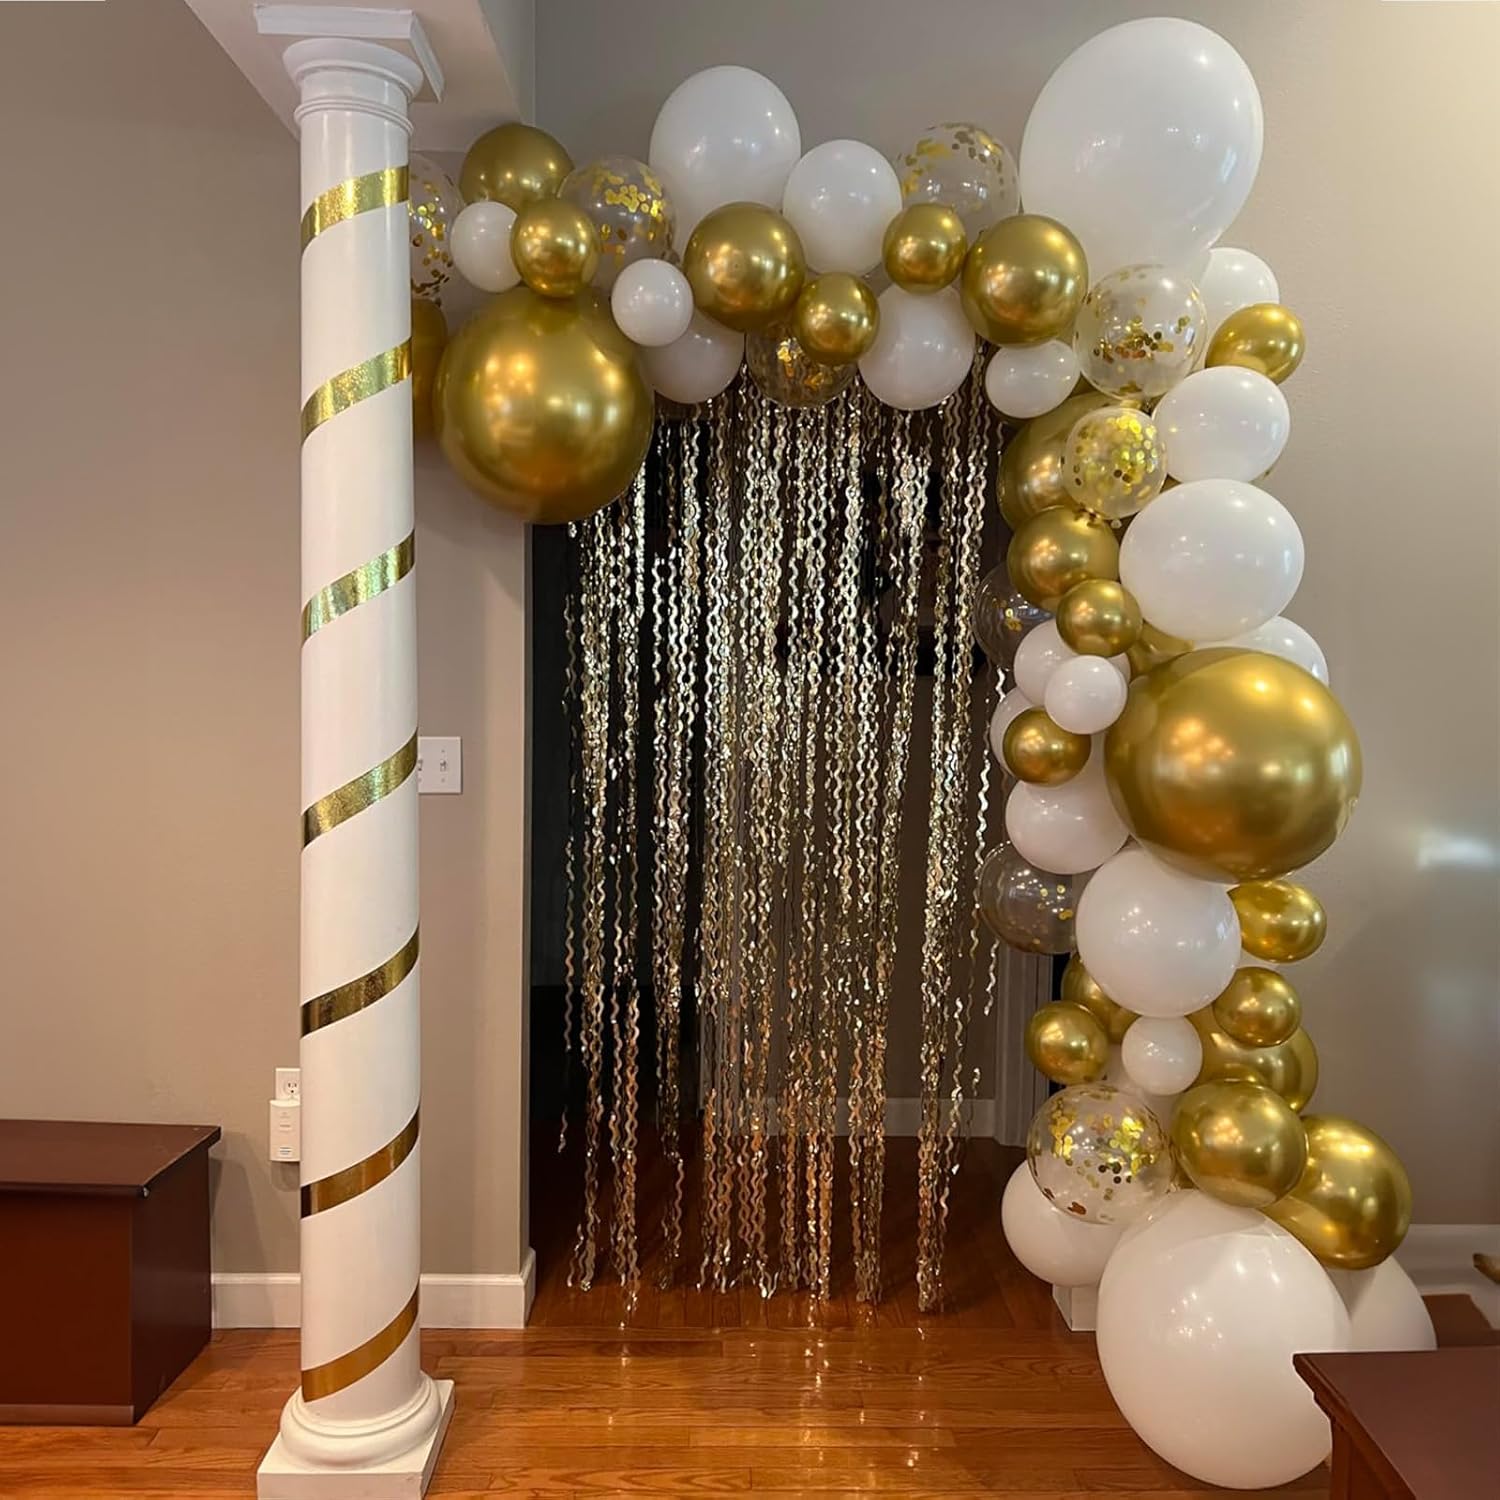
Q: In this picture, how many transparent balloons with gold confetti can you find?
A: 9